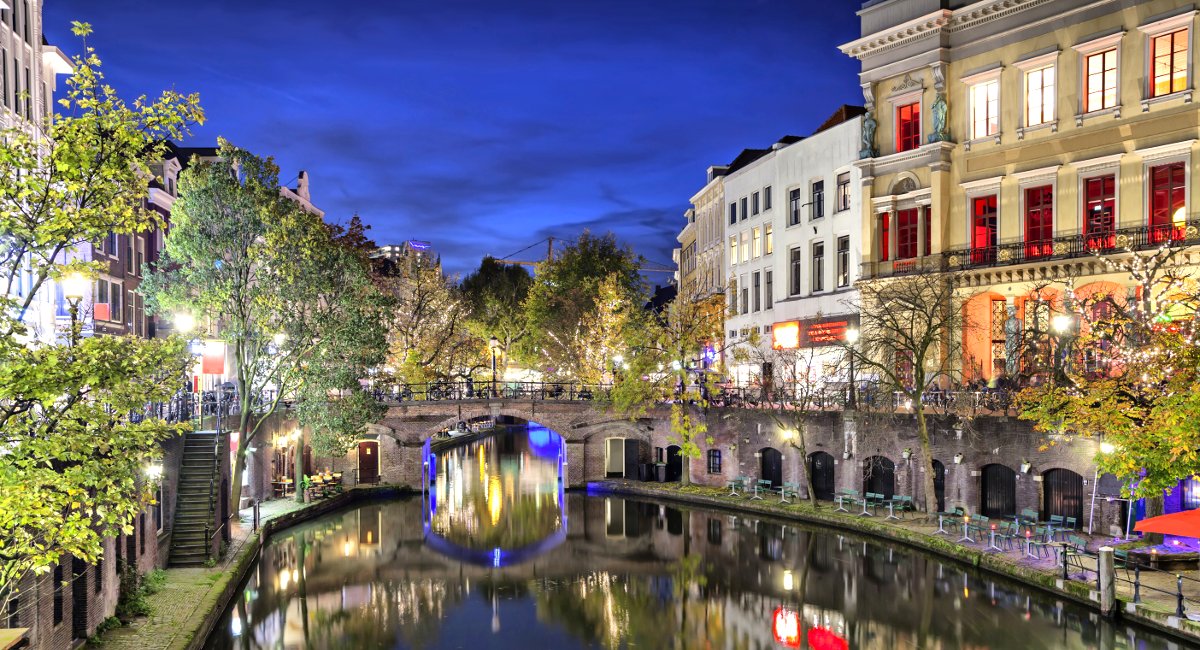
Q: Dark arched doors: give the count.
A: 7